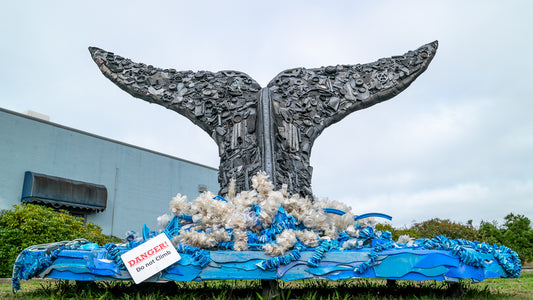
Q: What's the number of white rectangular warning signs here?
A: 1